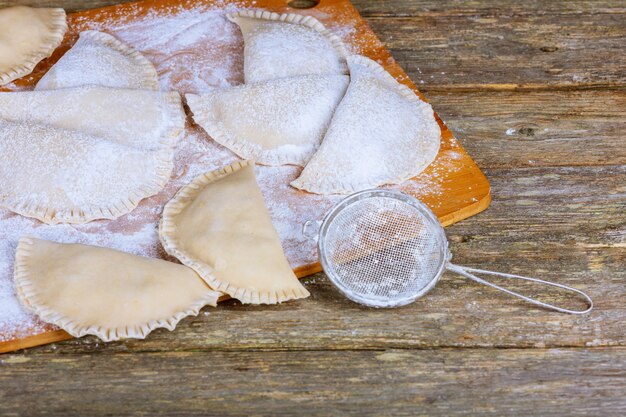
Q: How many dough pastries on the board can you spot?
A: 9